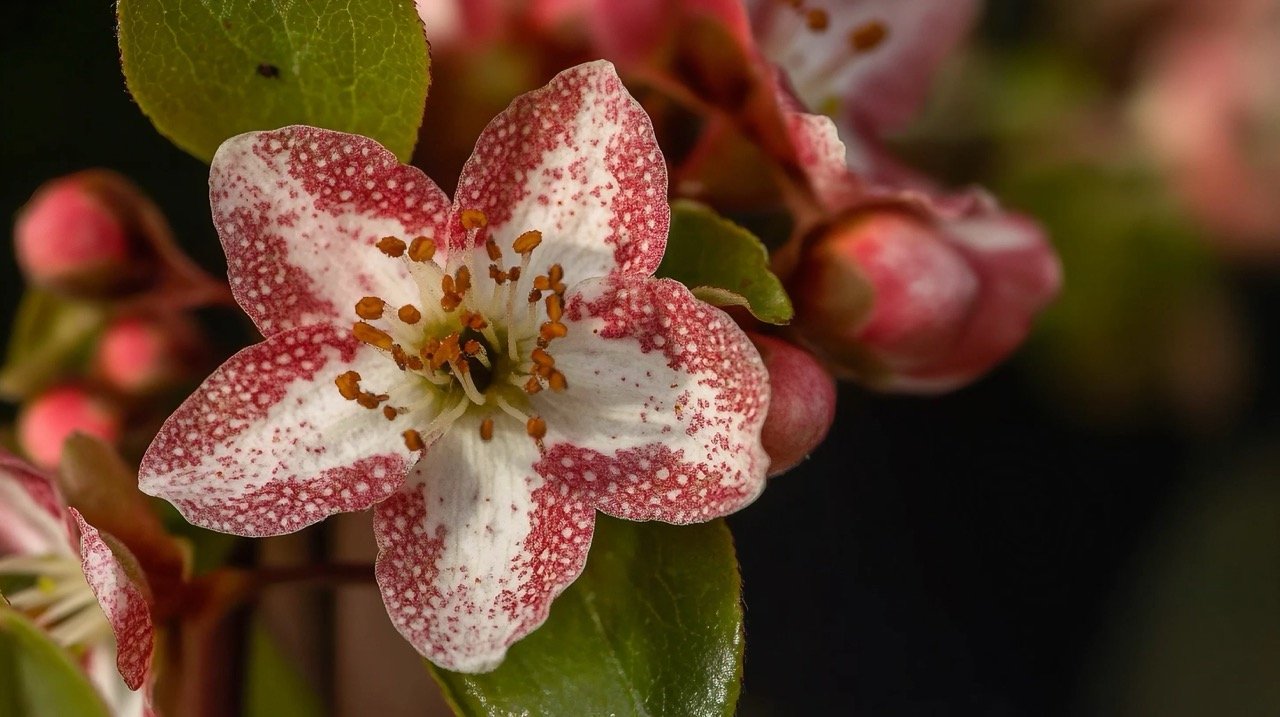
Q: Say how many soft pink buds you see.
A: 5